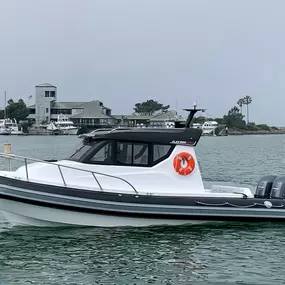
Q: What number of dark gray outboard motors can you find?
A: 2